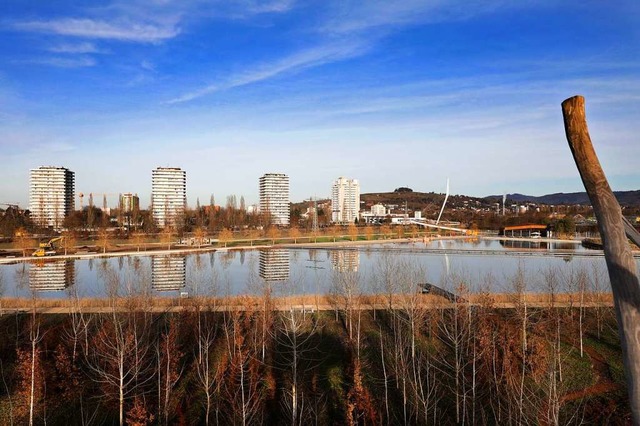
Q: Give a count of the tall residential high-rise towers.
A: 4